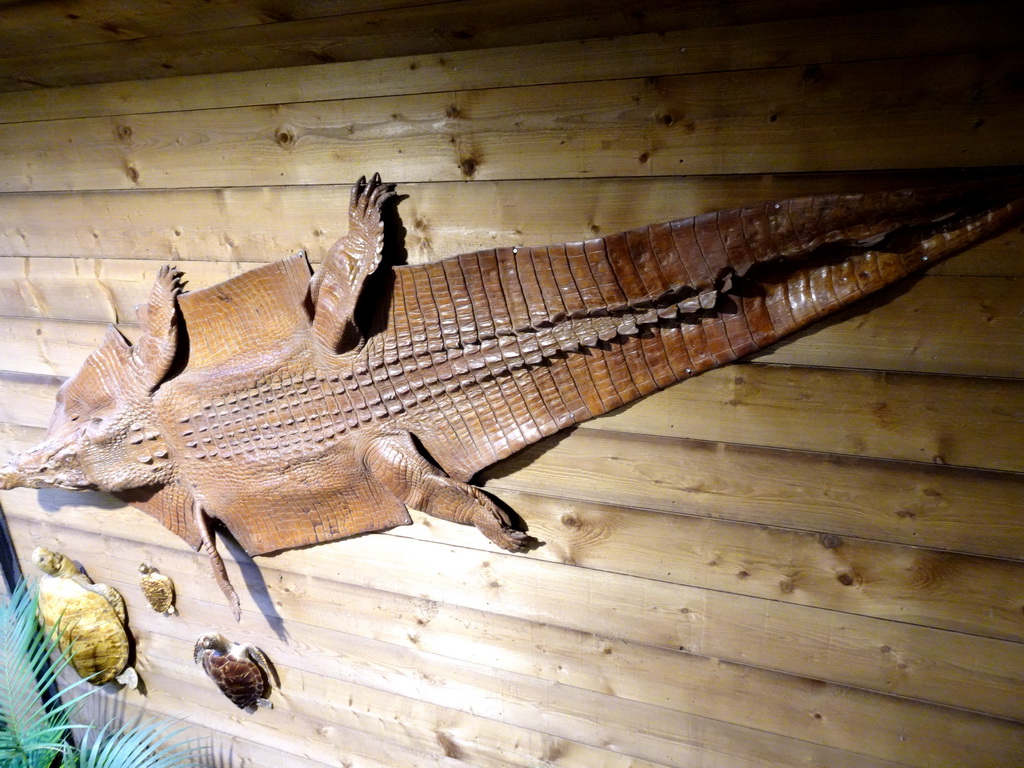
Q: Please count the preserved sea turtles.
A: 3